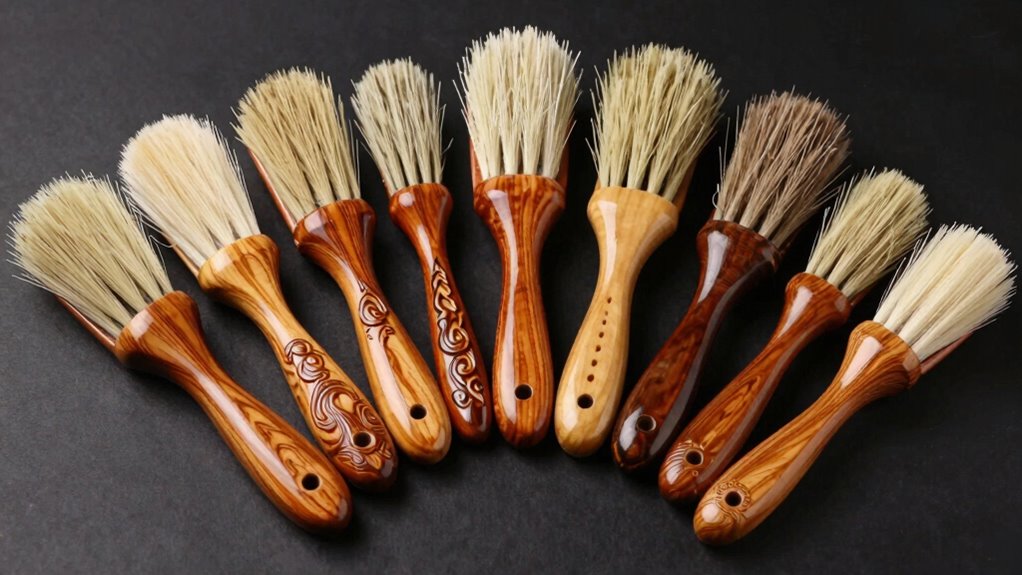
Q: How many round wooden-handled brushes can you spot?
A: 9